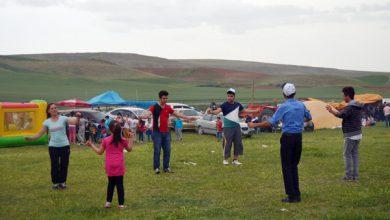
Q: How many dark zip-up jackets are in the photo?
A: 1